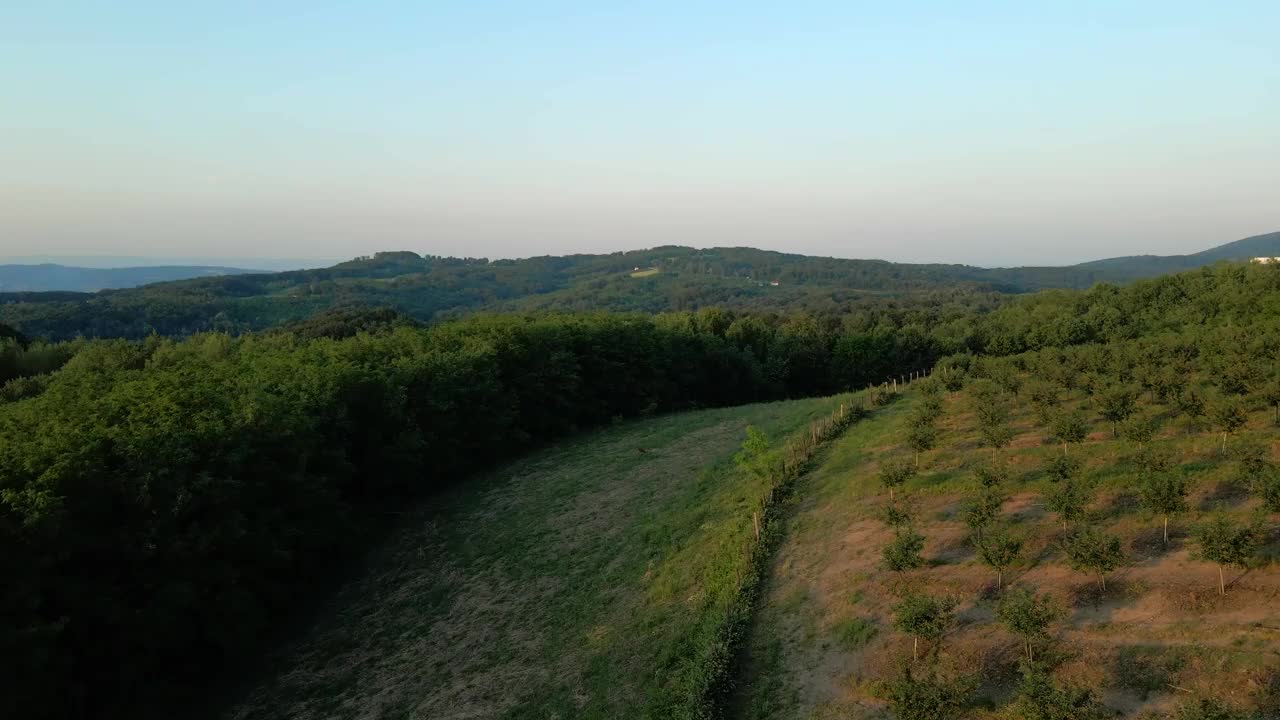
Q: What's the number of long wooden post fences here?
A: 1